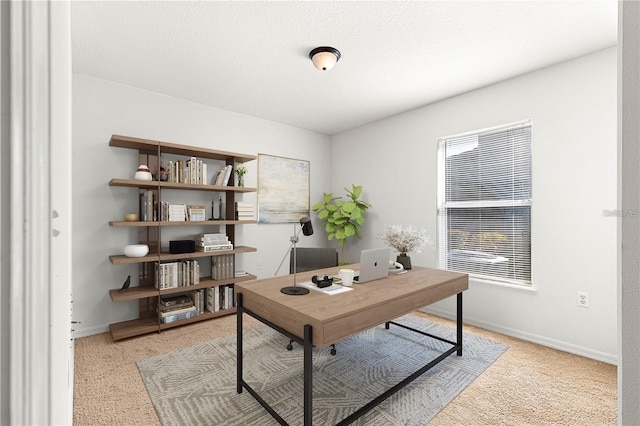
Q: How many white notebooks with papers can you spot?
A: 1